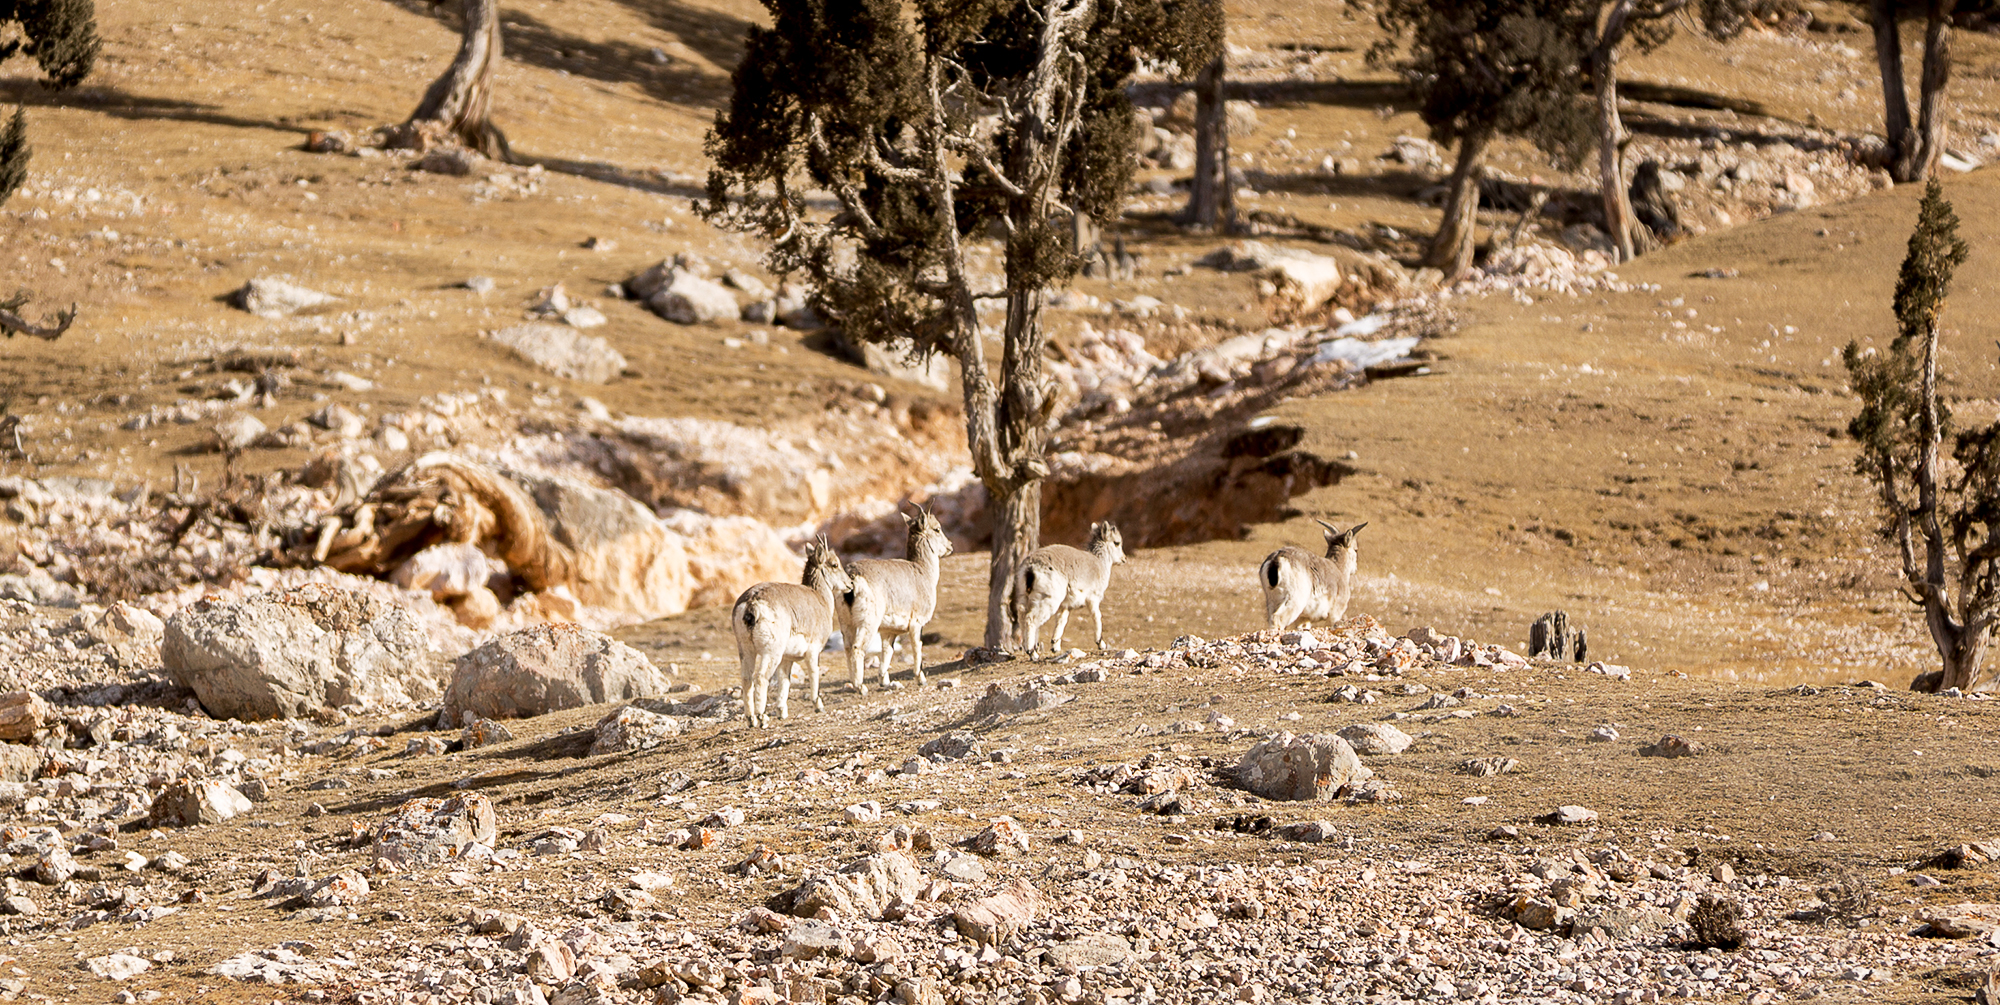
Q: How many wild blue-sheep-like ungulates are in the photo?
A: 4